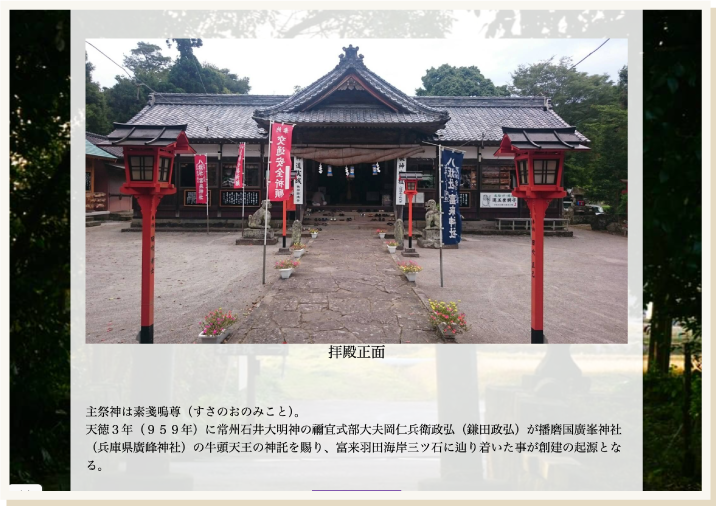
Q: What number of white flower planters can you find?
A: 8